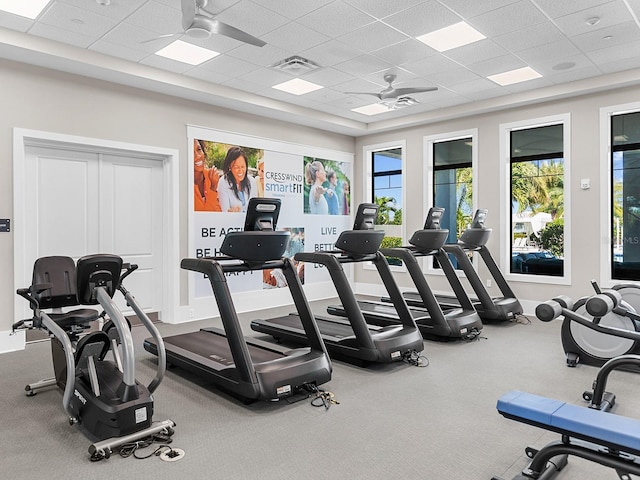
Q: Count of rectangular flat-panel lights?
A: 6